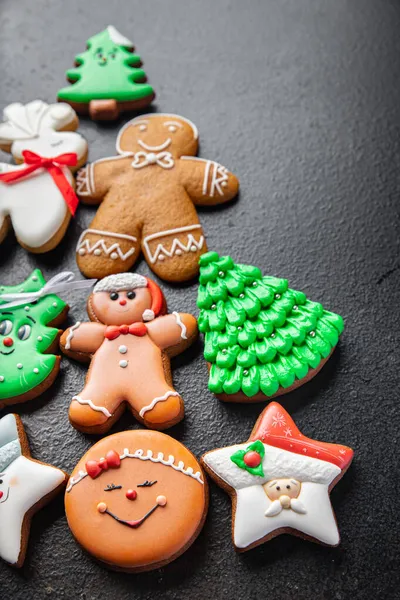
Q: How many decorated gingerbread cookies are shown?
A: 9